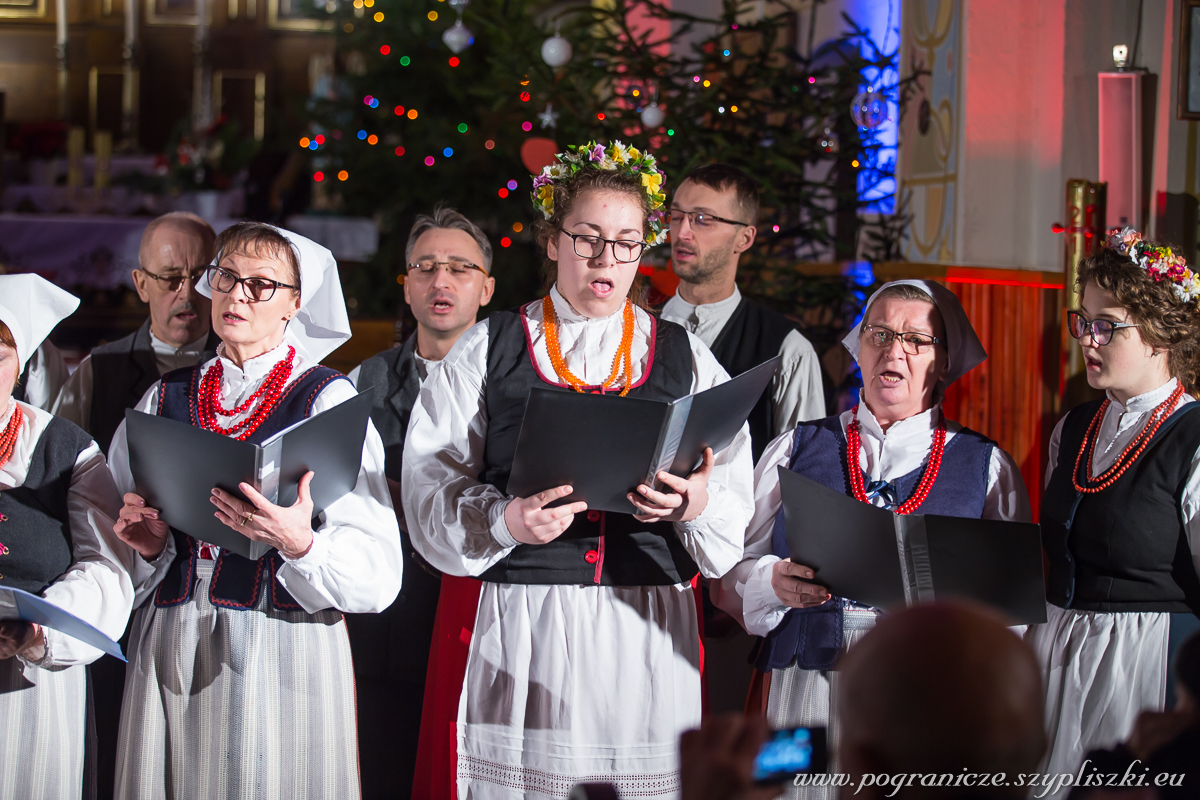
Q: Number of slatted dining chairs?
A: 0